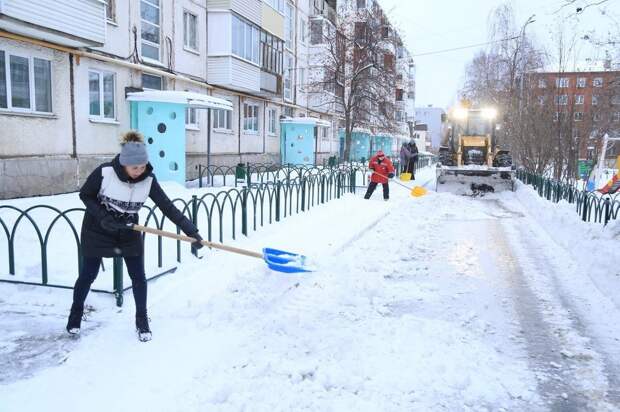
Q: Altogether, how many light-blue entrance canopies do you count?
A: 4